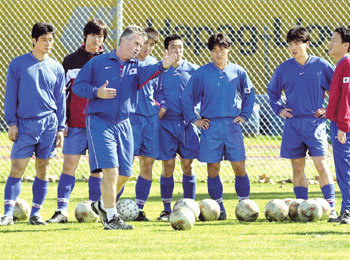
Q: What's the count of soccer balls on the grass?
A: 12